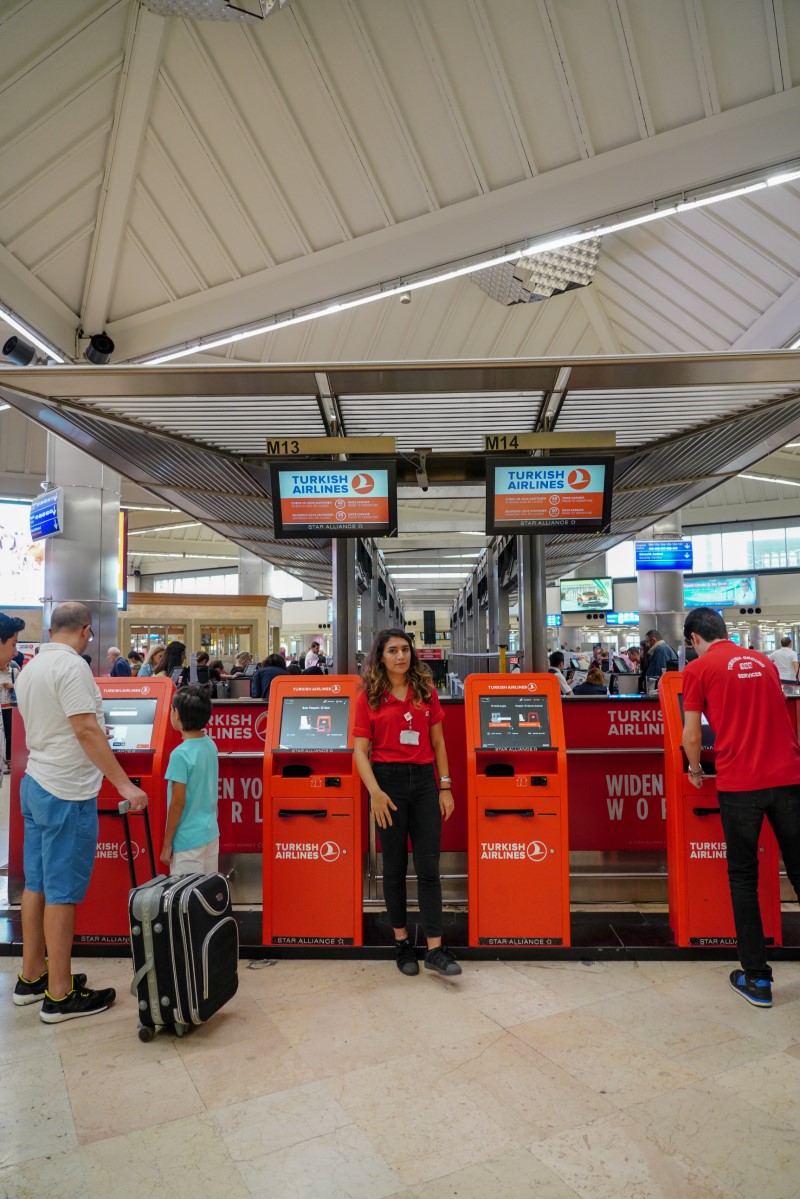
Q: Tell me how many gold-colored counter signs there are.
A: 2